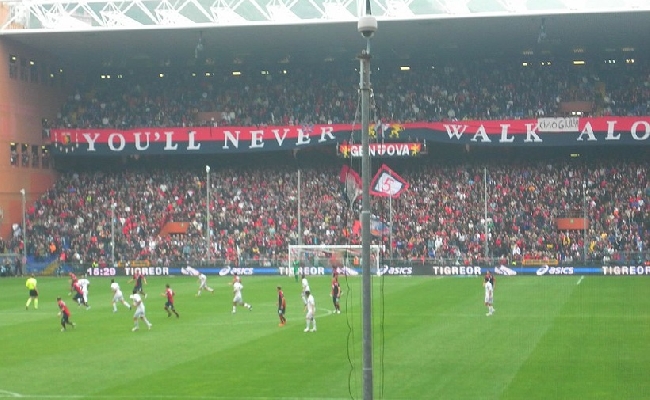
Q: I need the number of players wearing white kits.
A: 8